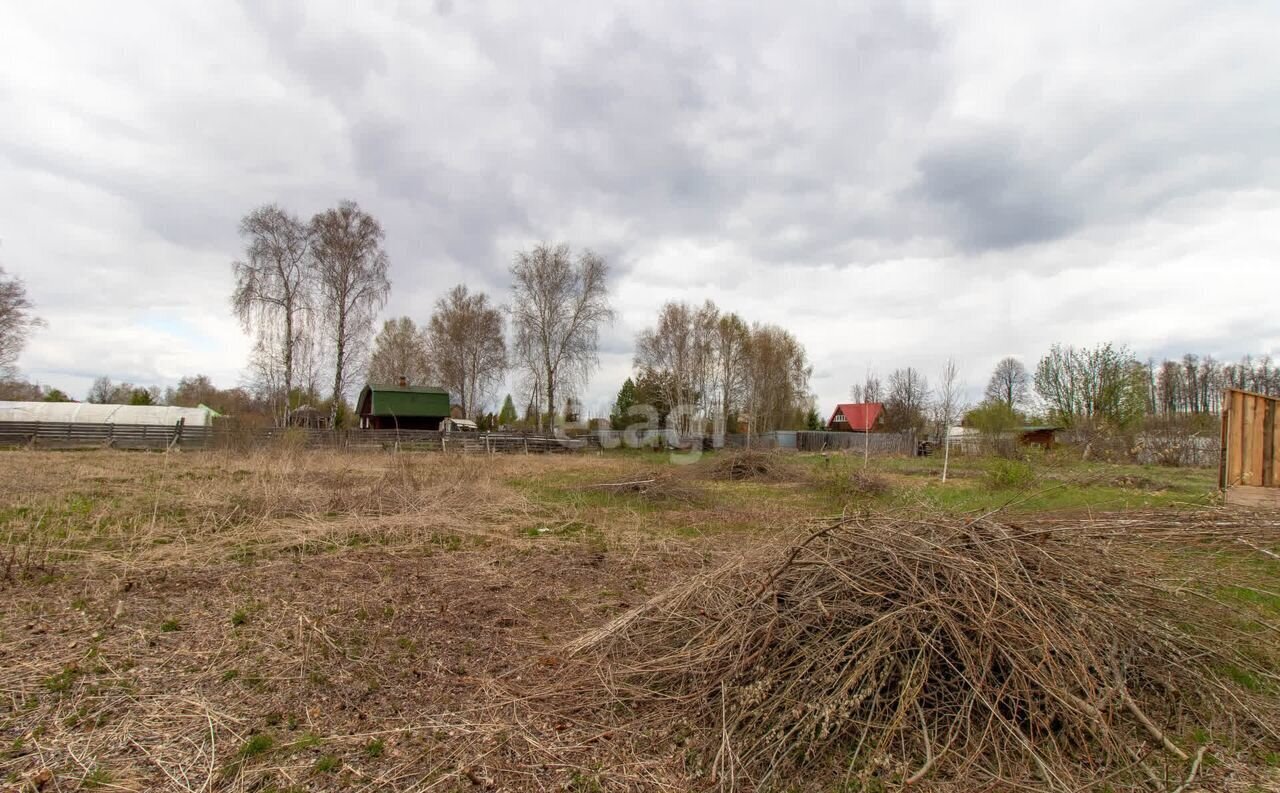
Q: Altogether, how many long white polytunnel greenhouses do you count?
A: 1